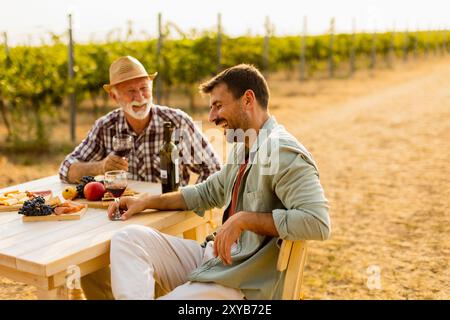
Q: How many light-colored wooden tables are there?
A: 1